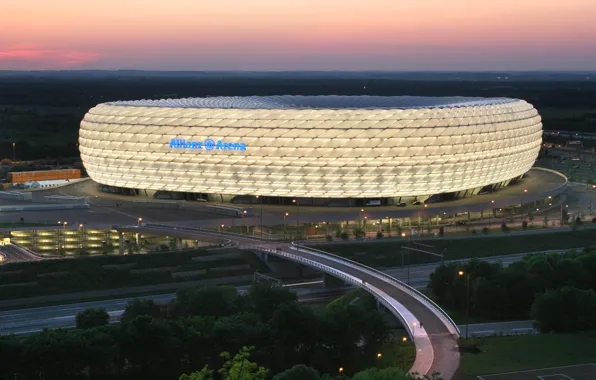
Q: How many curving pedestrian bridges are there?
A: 1